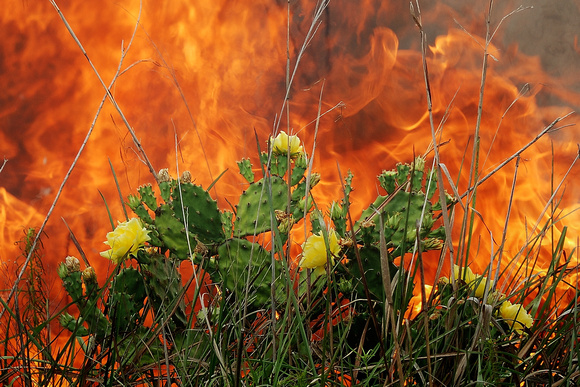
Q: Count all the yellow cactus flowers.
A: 6